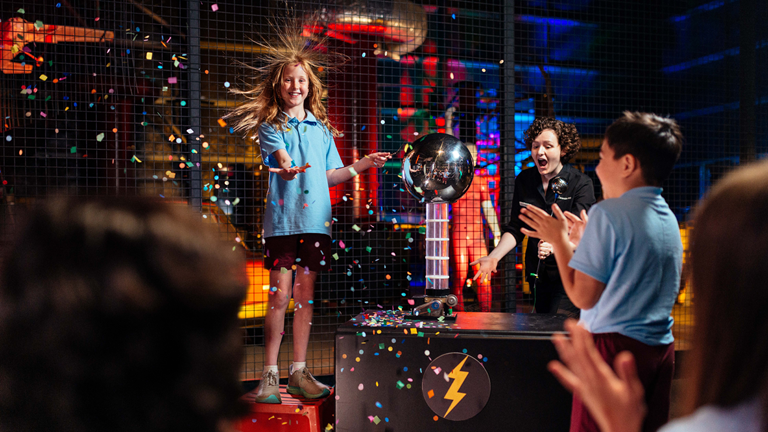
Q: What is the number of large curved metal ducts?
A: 1